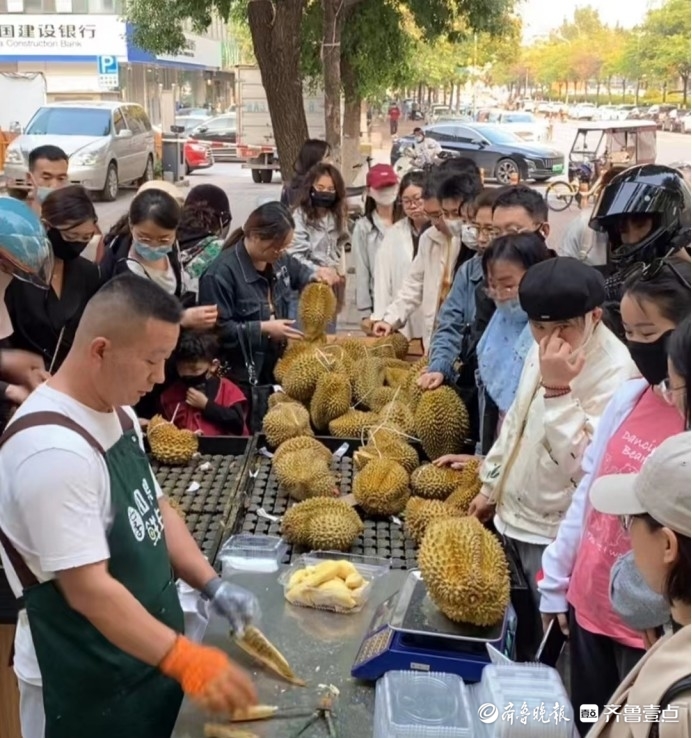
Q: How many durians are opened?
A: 1